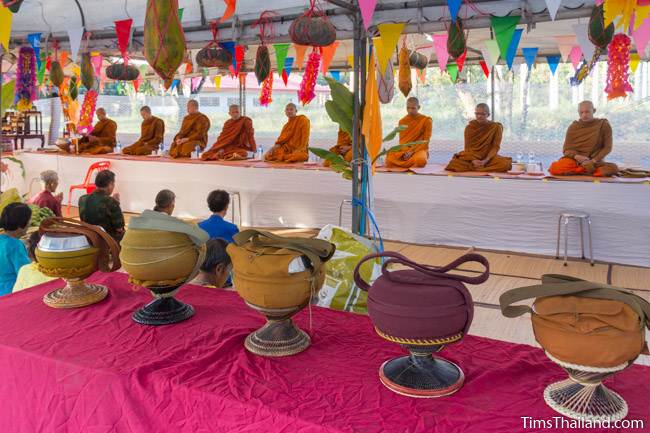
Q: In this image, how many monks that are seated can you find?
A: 9